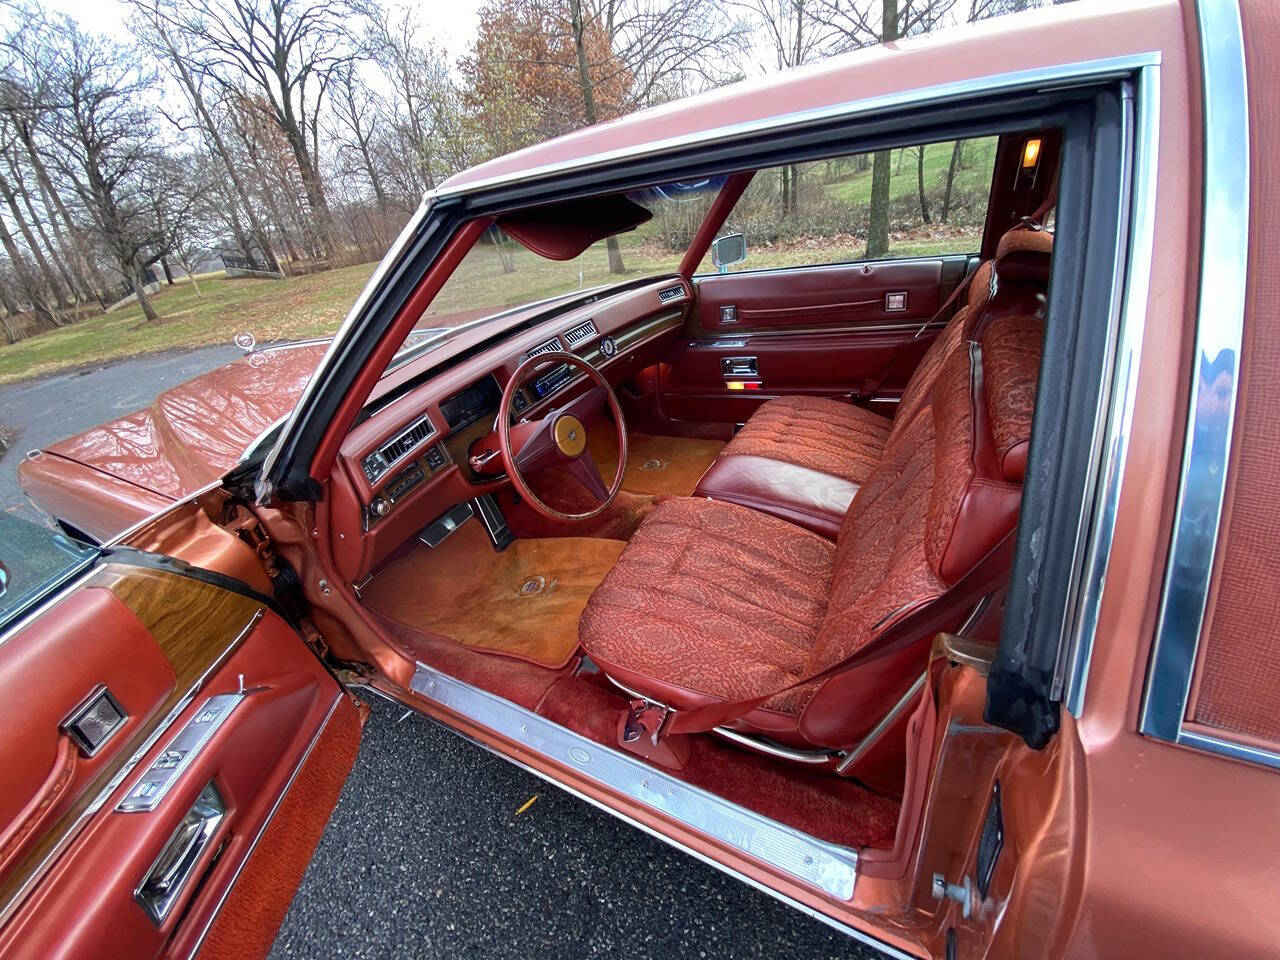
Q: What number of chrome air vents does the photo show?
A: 4